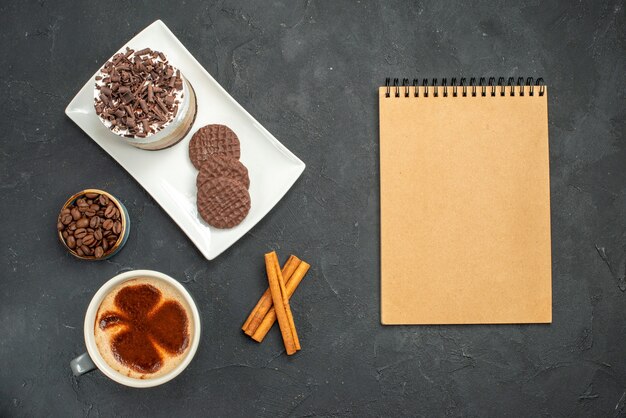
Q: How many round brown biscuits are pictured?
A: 3